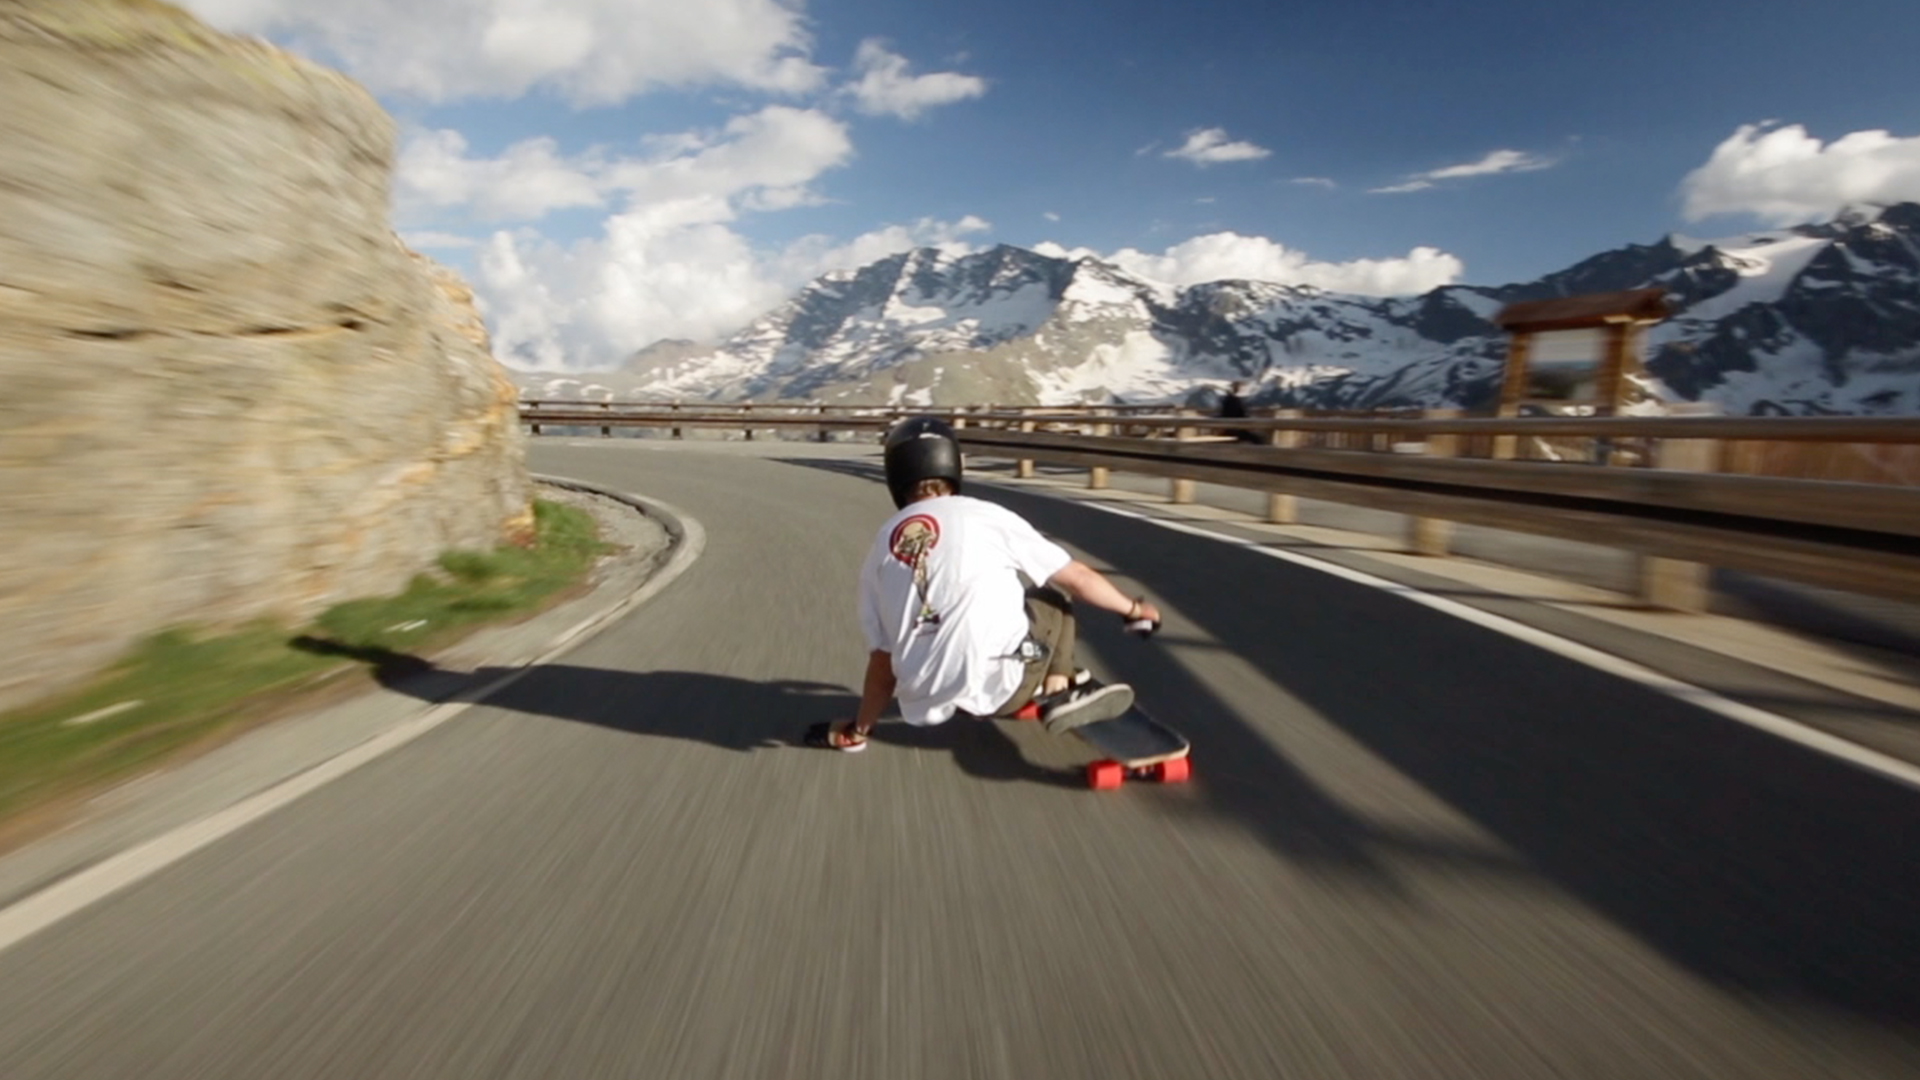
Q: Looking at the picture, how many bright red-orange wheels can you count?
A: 3